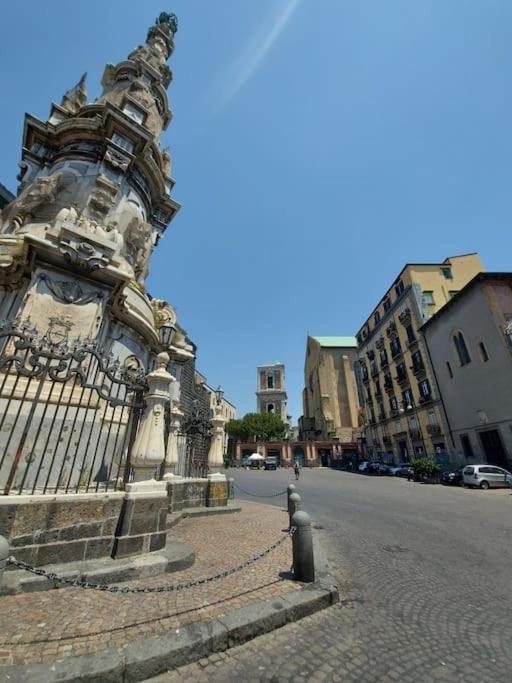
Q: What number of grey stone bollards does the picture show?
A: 5